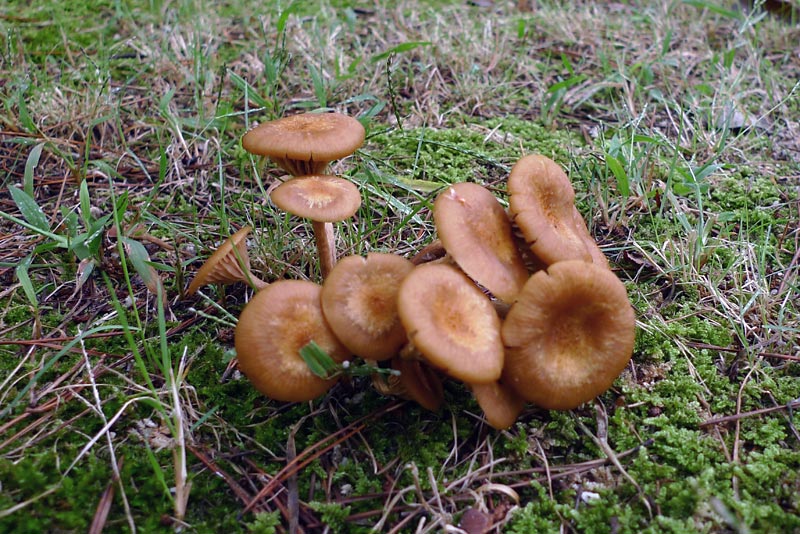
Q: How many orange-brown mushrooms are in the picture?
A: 11